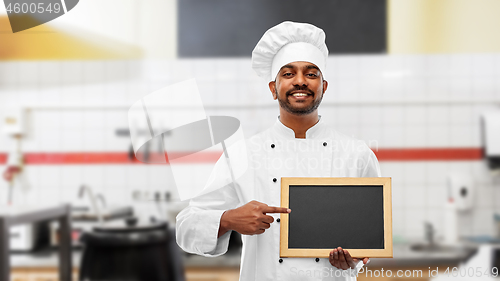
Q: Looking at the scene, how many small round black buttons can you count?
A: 6